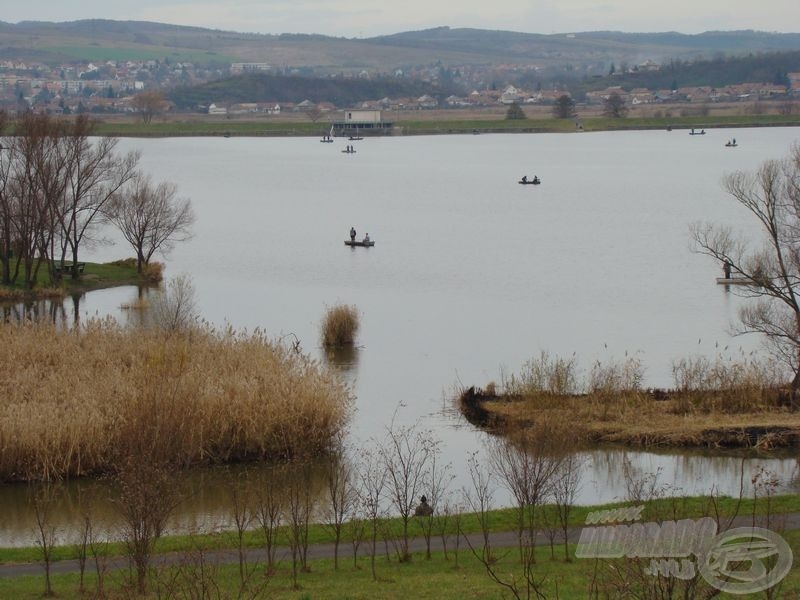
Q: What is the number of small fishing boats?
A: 8